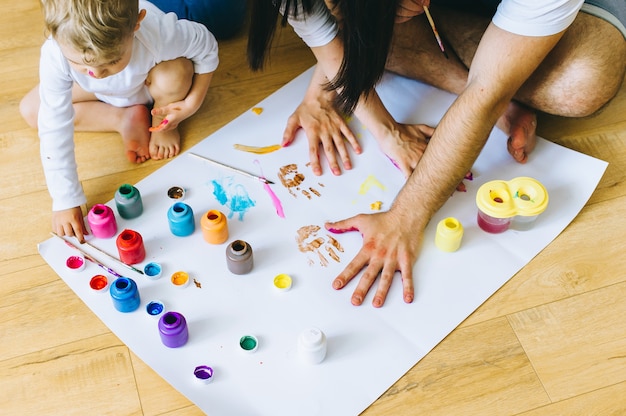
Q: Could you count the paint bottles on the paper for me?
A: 10